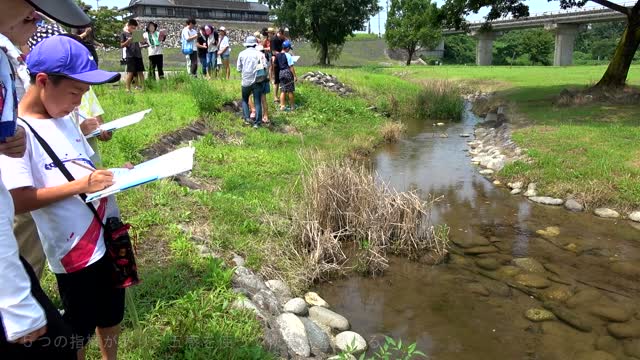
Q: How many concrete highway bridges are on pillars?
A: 1